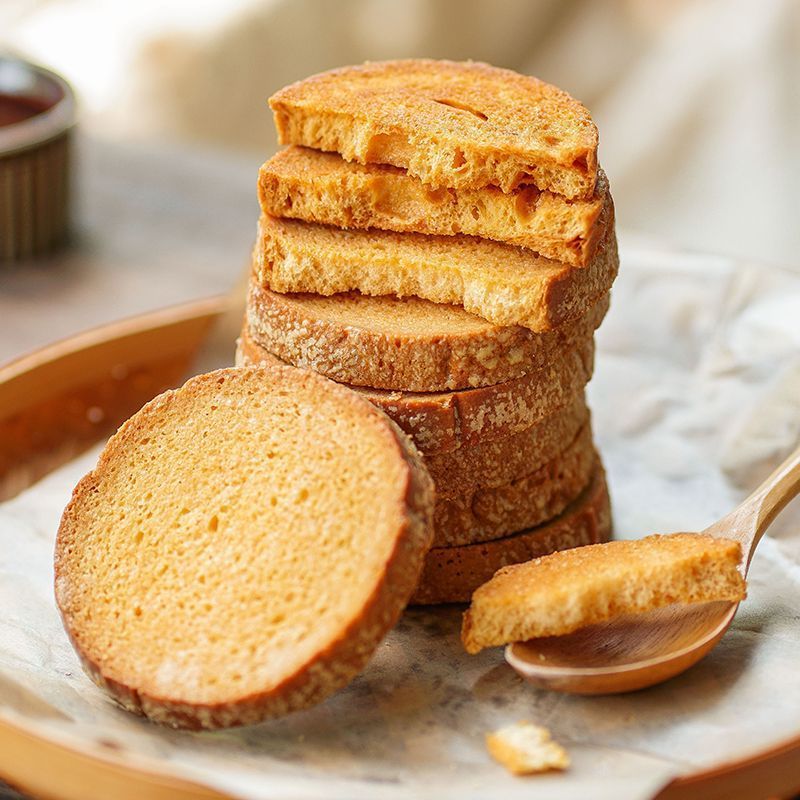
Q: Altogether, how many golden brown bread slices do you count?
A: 10